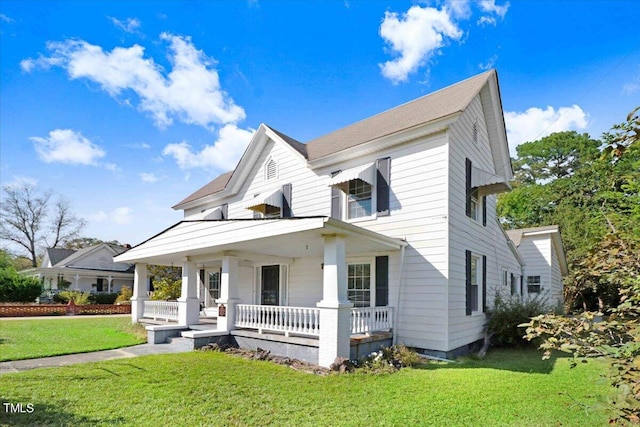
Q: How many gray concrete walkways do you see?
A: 1